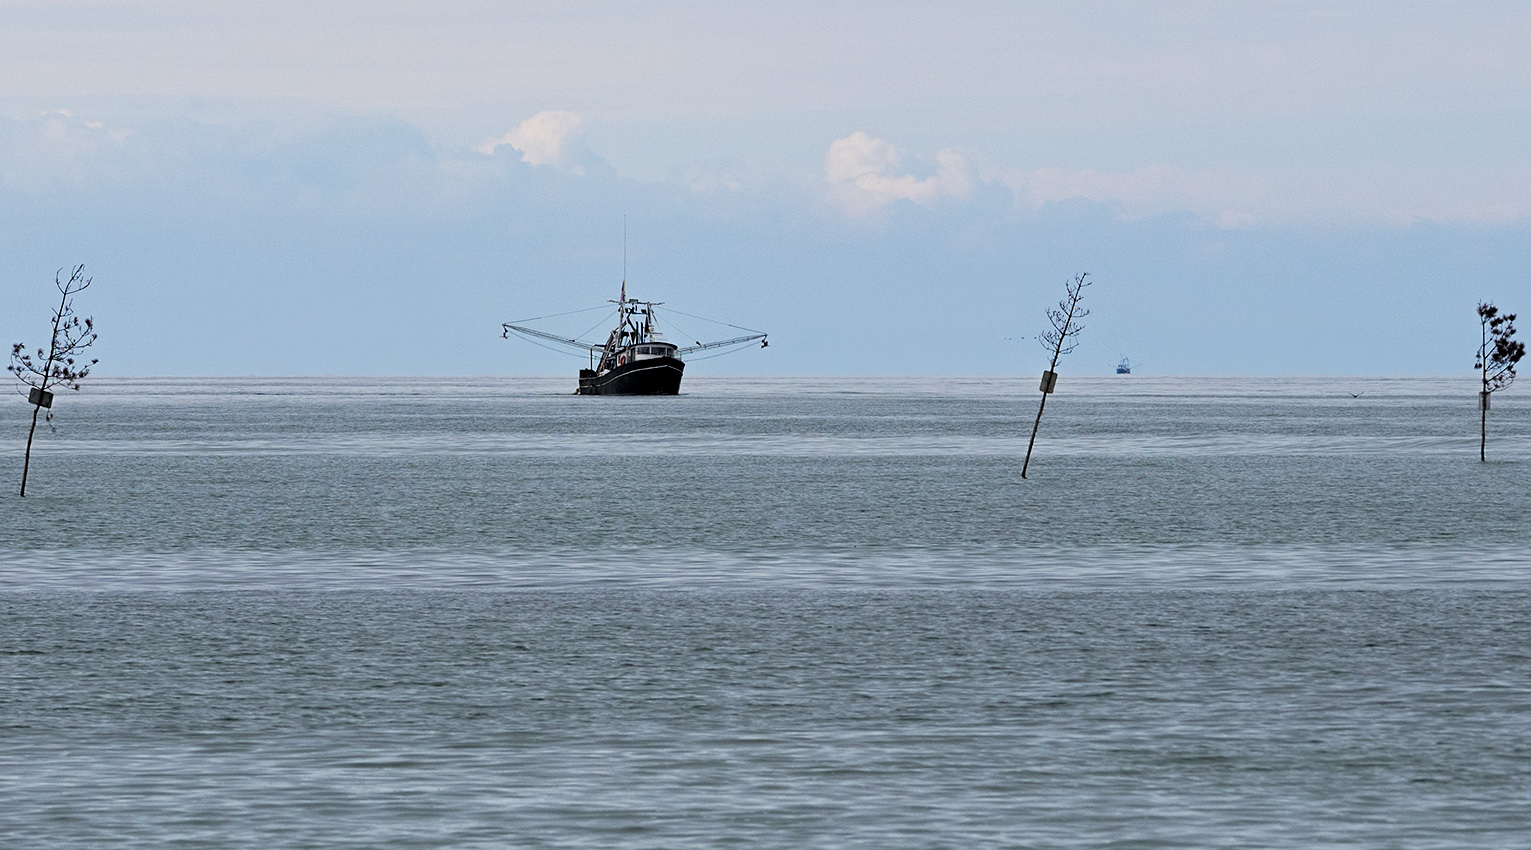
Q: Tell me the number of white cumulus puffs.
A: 2